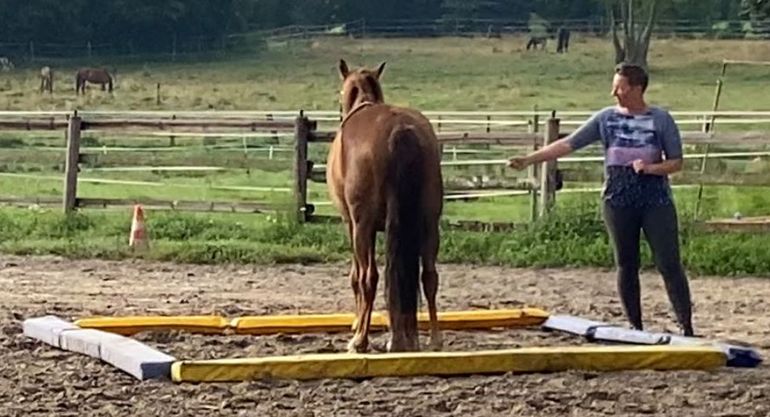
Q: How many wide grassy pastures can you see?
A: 1